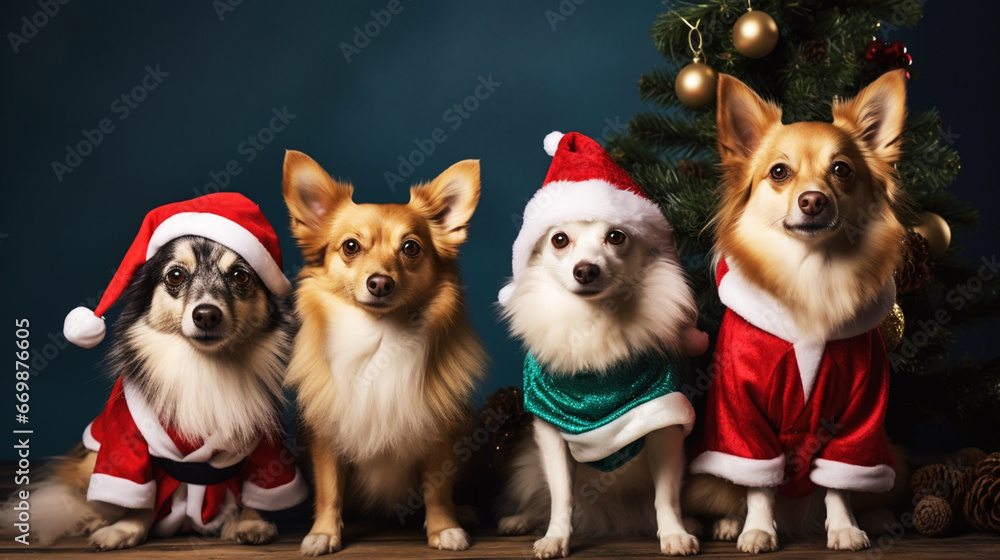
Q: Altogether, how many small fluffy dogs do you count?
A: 4